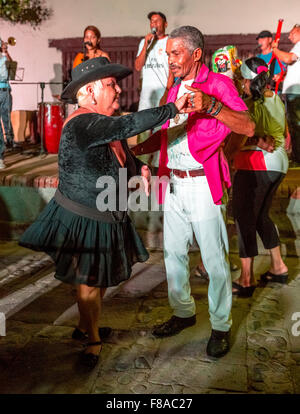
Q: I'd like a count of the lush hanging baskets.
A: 0